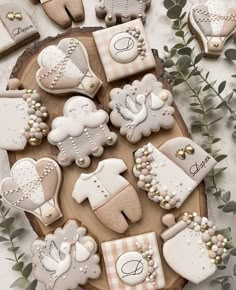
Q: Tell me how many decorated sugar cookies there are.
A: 15